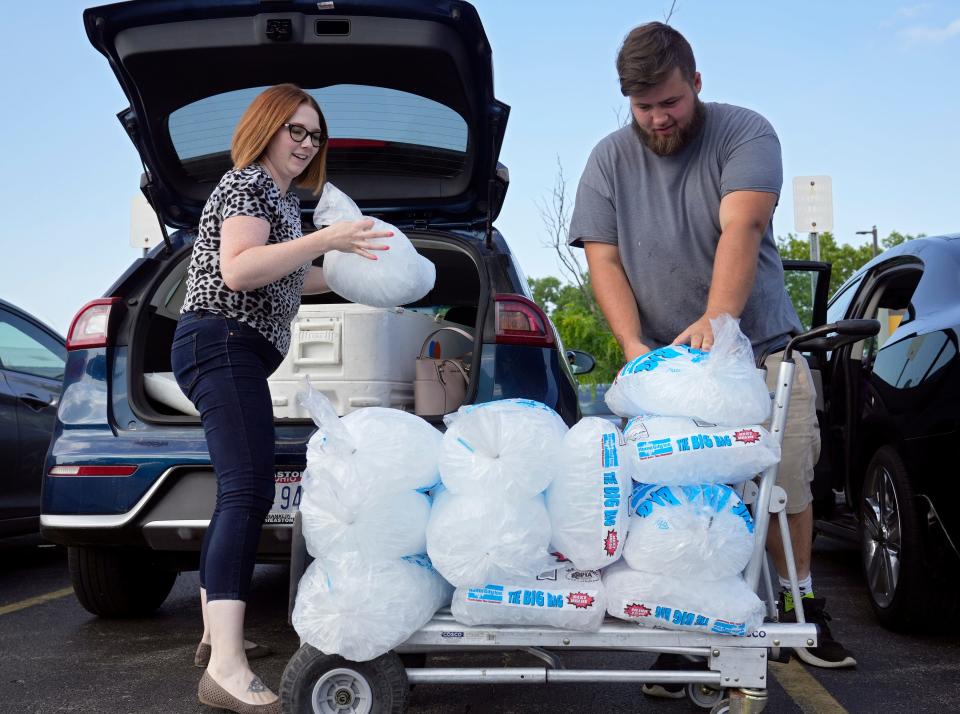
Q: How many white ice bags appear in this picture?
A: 12